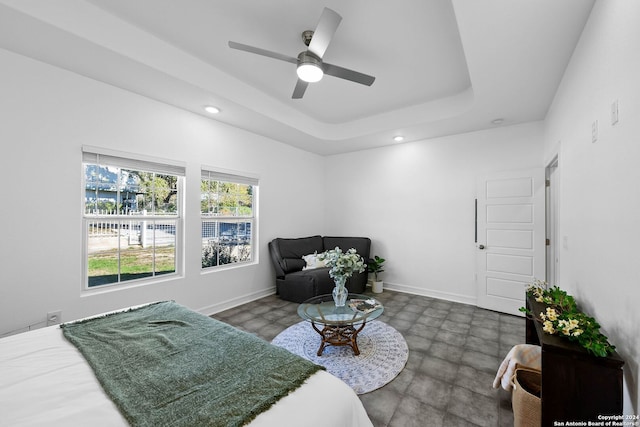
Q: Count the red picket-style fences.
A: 0